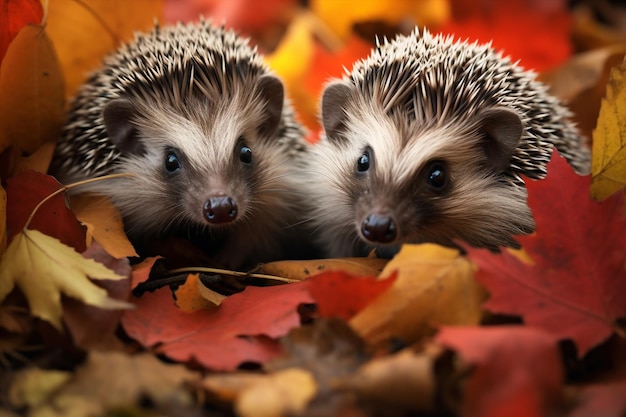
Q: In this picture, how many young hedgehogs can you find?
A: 2